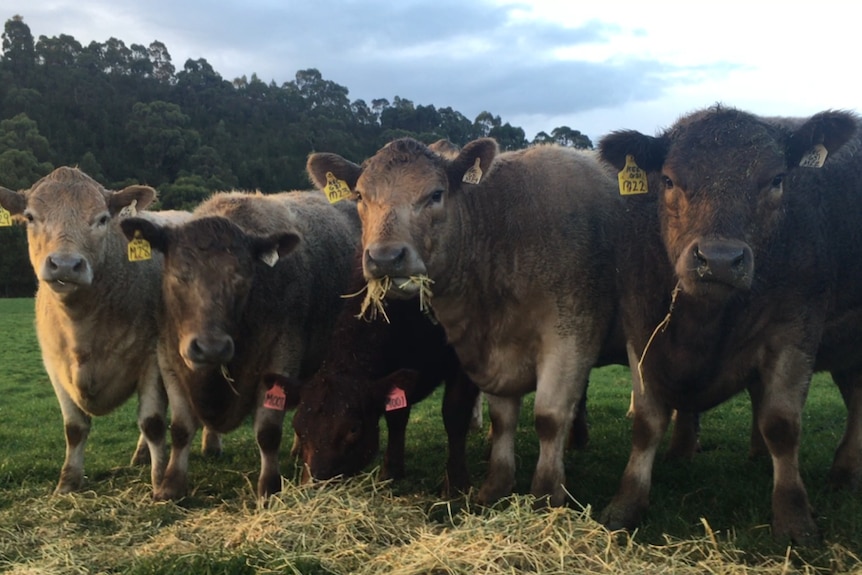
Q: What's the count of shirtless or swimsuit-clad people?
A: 0